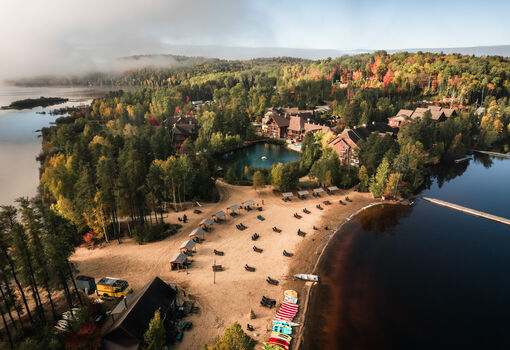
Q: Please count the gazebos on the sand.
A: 11